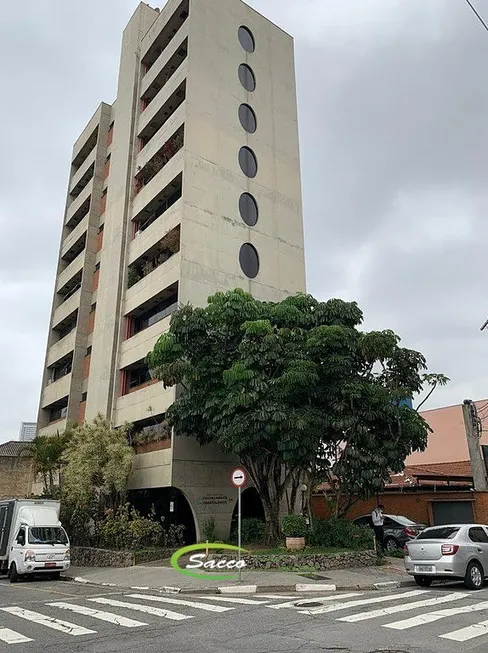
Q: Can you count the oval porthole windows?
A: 6